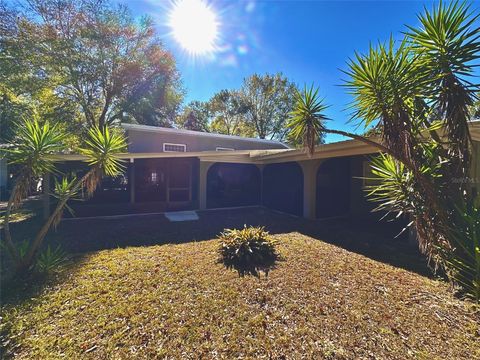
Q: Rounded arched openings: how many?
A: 3